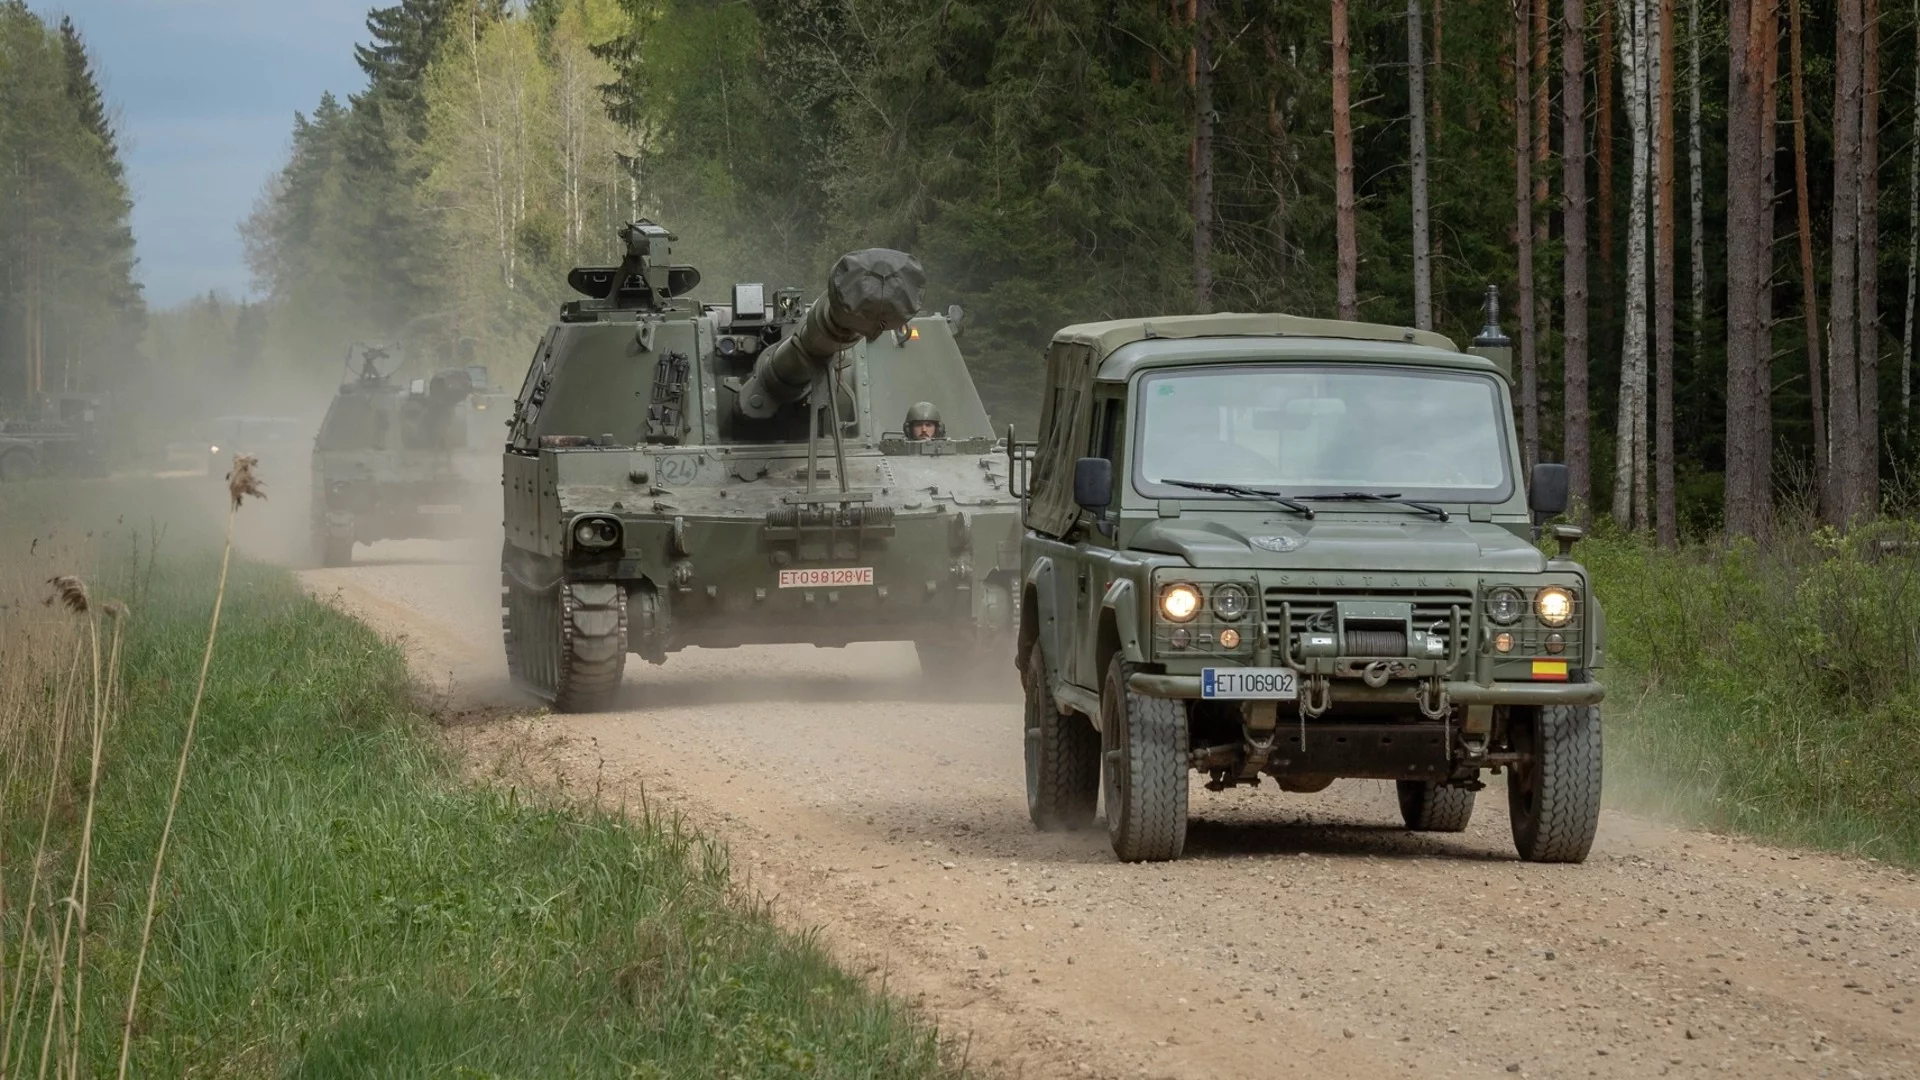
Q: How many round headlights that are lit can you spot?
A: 2